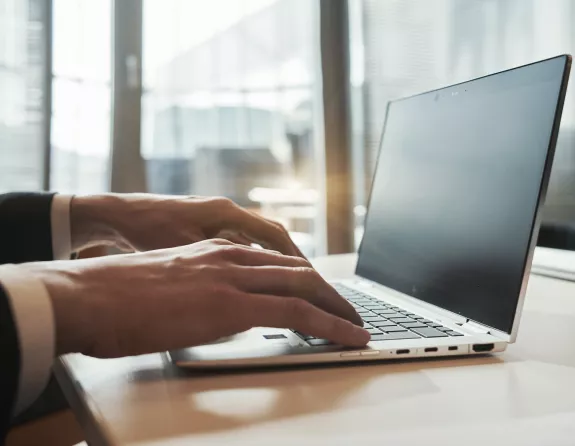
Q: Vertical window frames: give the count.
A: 3